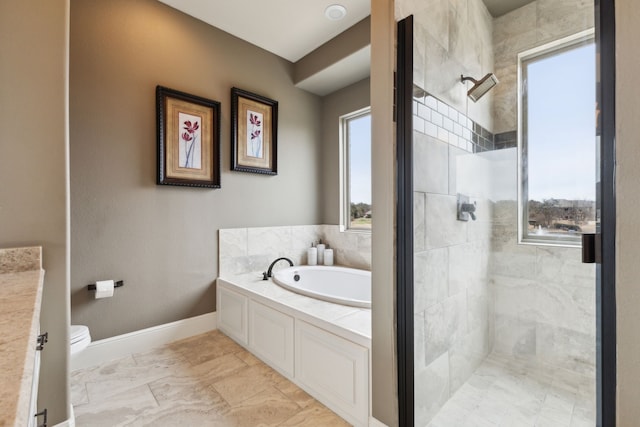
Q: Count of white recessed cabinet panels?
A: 3